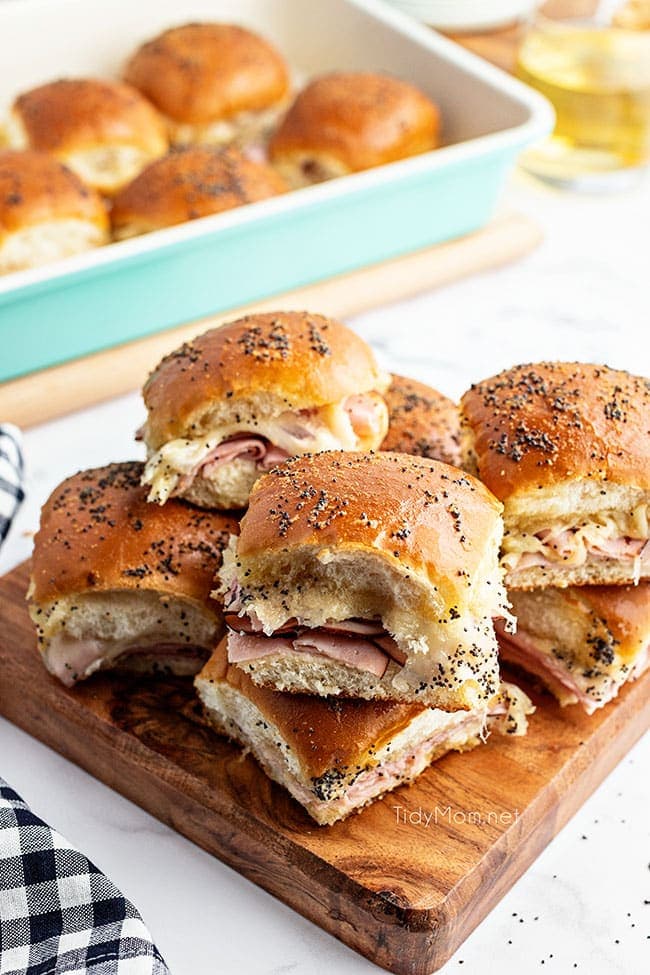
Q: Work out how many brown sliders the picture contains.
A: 12